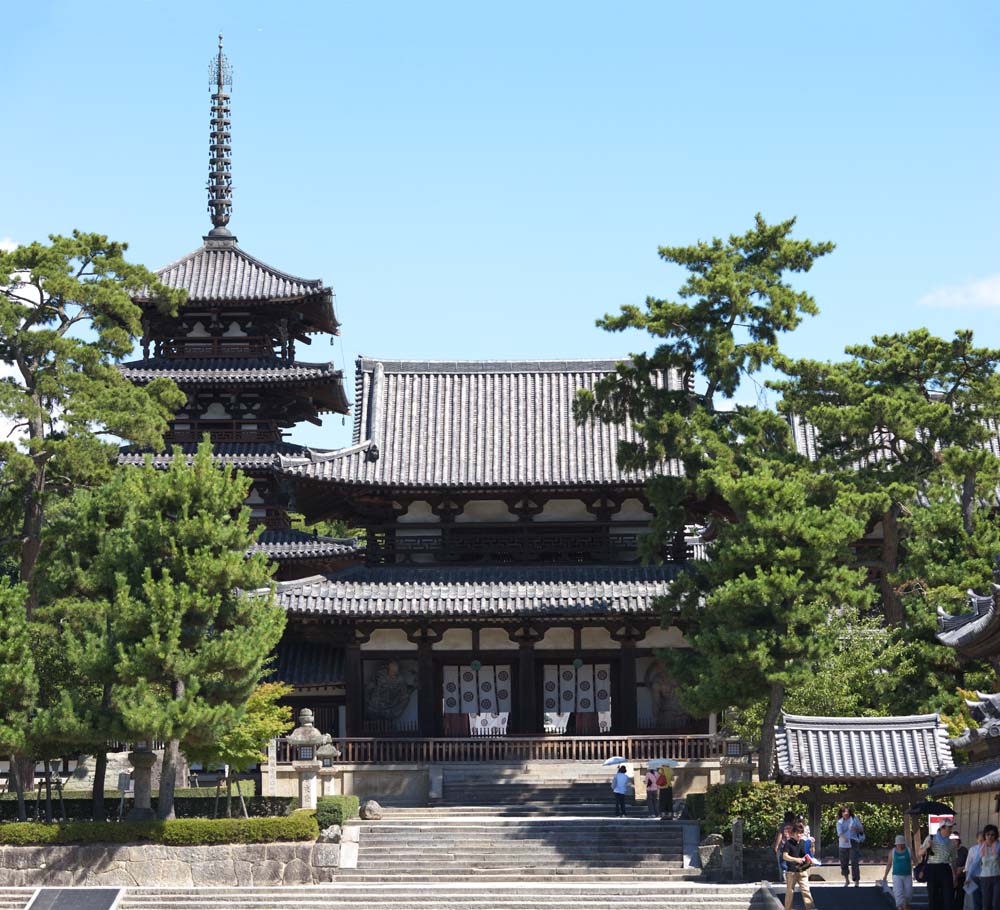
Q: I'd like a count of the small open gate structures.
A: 1